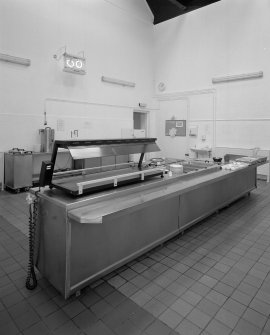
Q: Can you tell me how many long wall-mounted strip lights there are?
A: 3